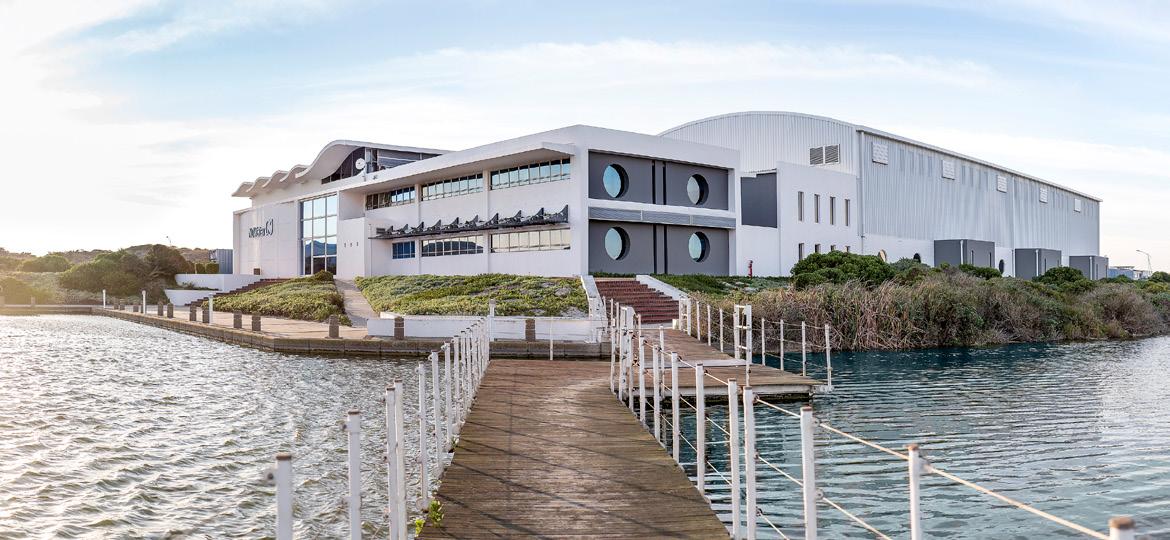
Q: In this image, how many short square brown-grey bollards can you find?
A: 13